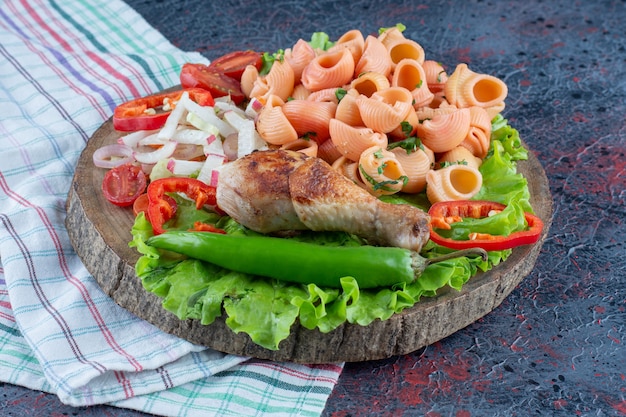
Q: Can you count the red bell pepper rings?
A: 3